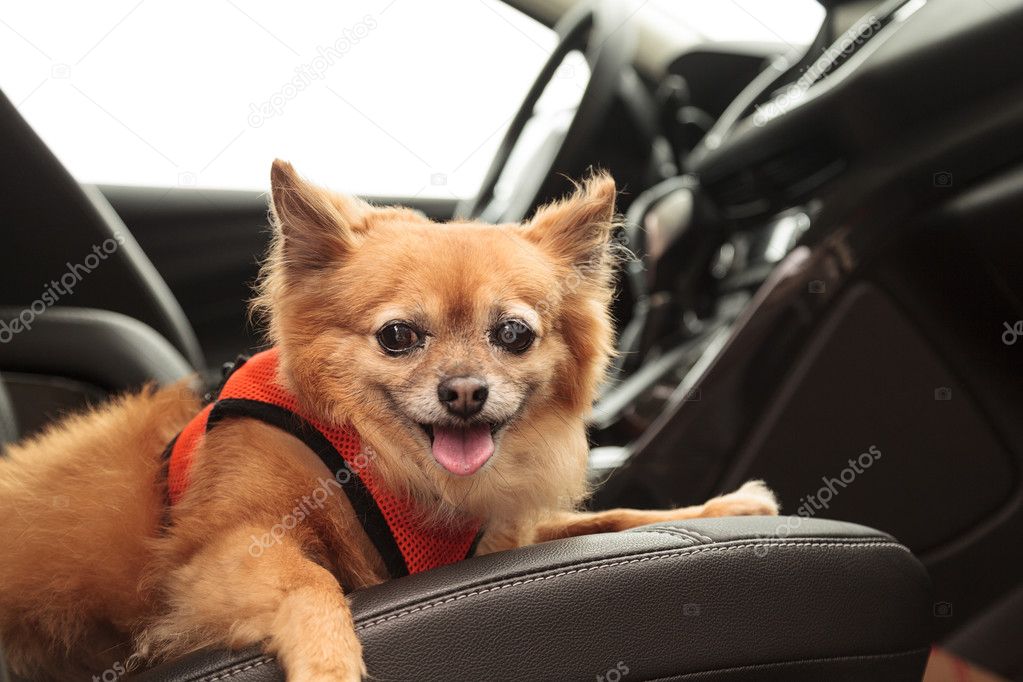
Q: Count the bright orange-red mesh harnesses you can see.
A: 1